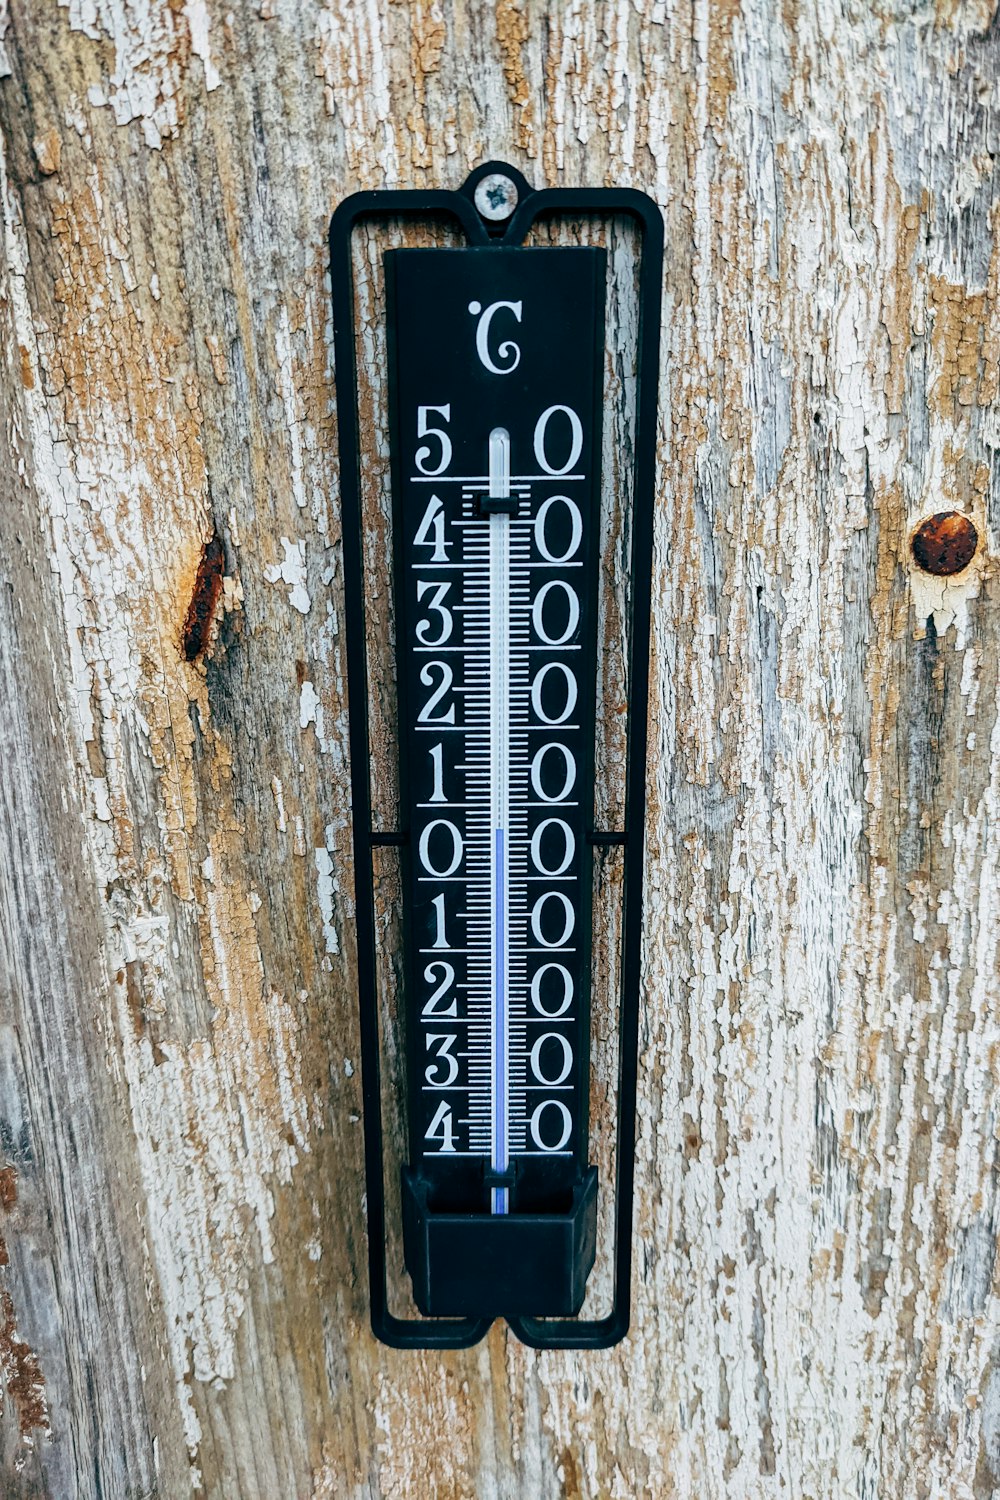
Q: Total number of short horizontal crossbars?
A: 2